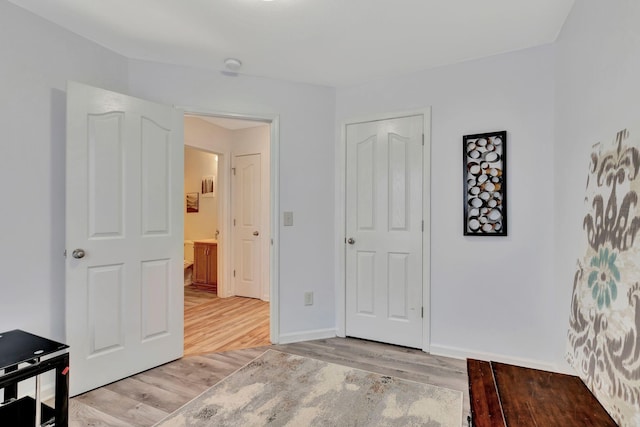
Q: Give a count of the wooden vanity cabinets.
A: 1